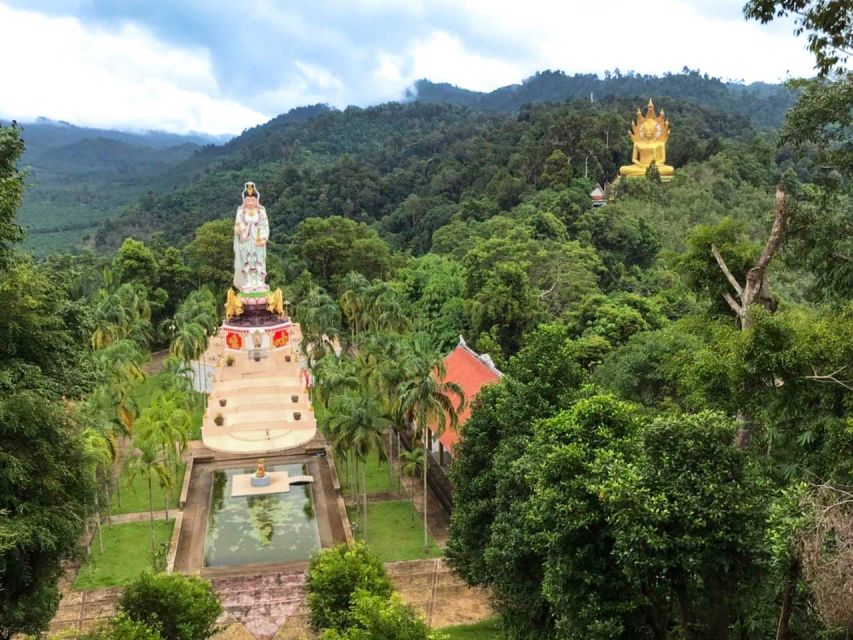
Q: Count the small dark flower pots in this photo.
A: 6